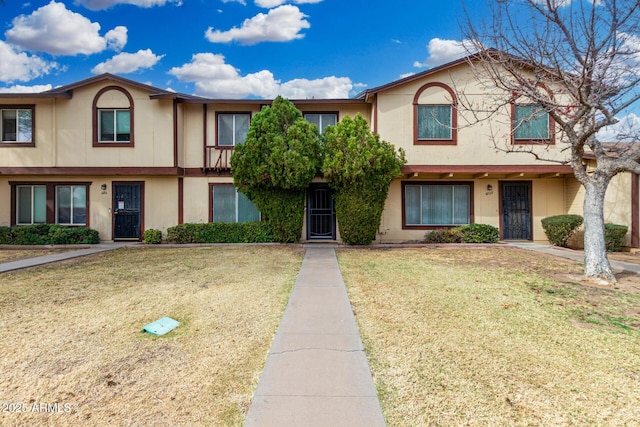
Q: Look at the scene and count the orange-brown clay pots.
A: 0